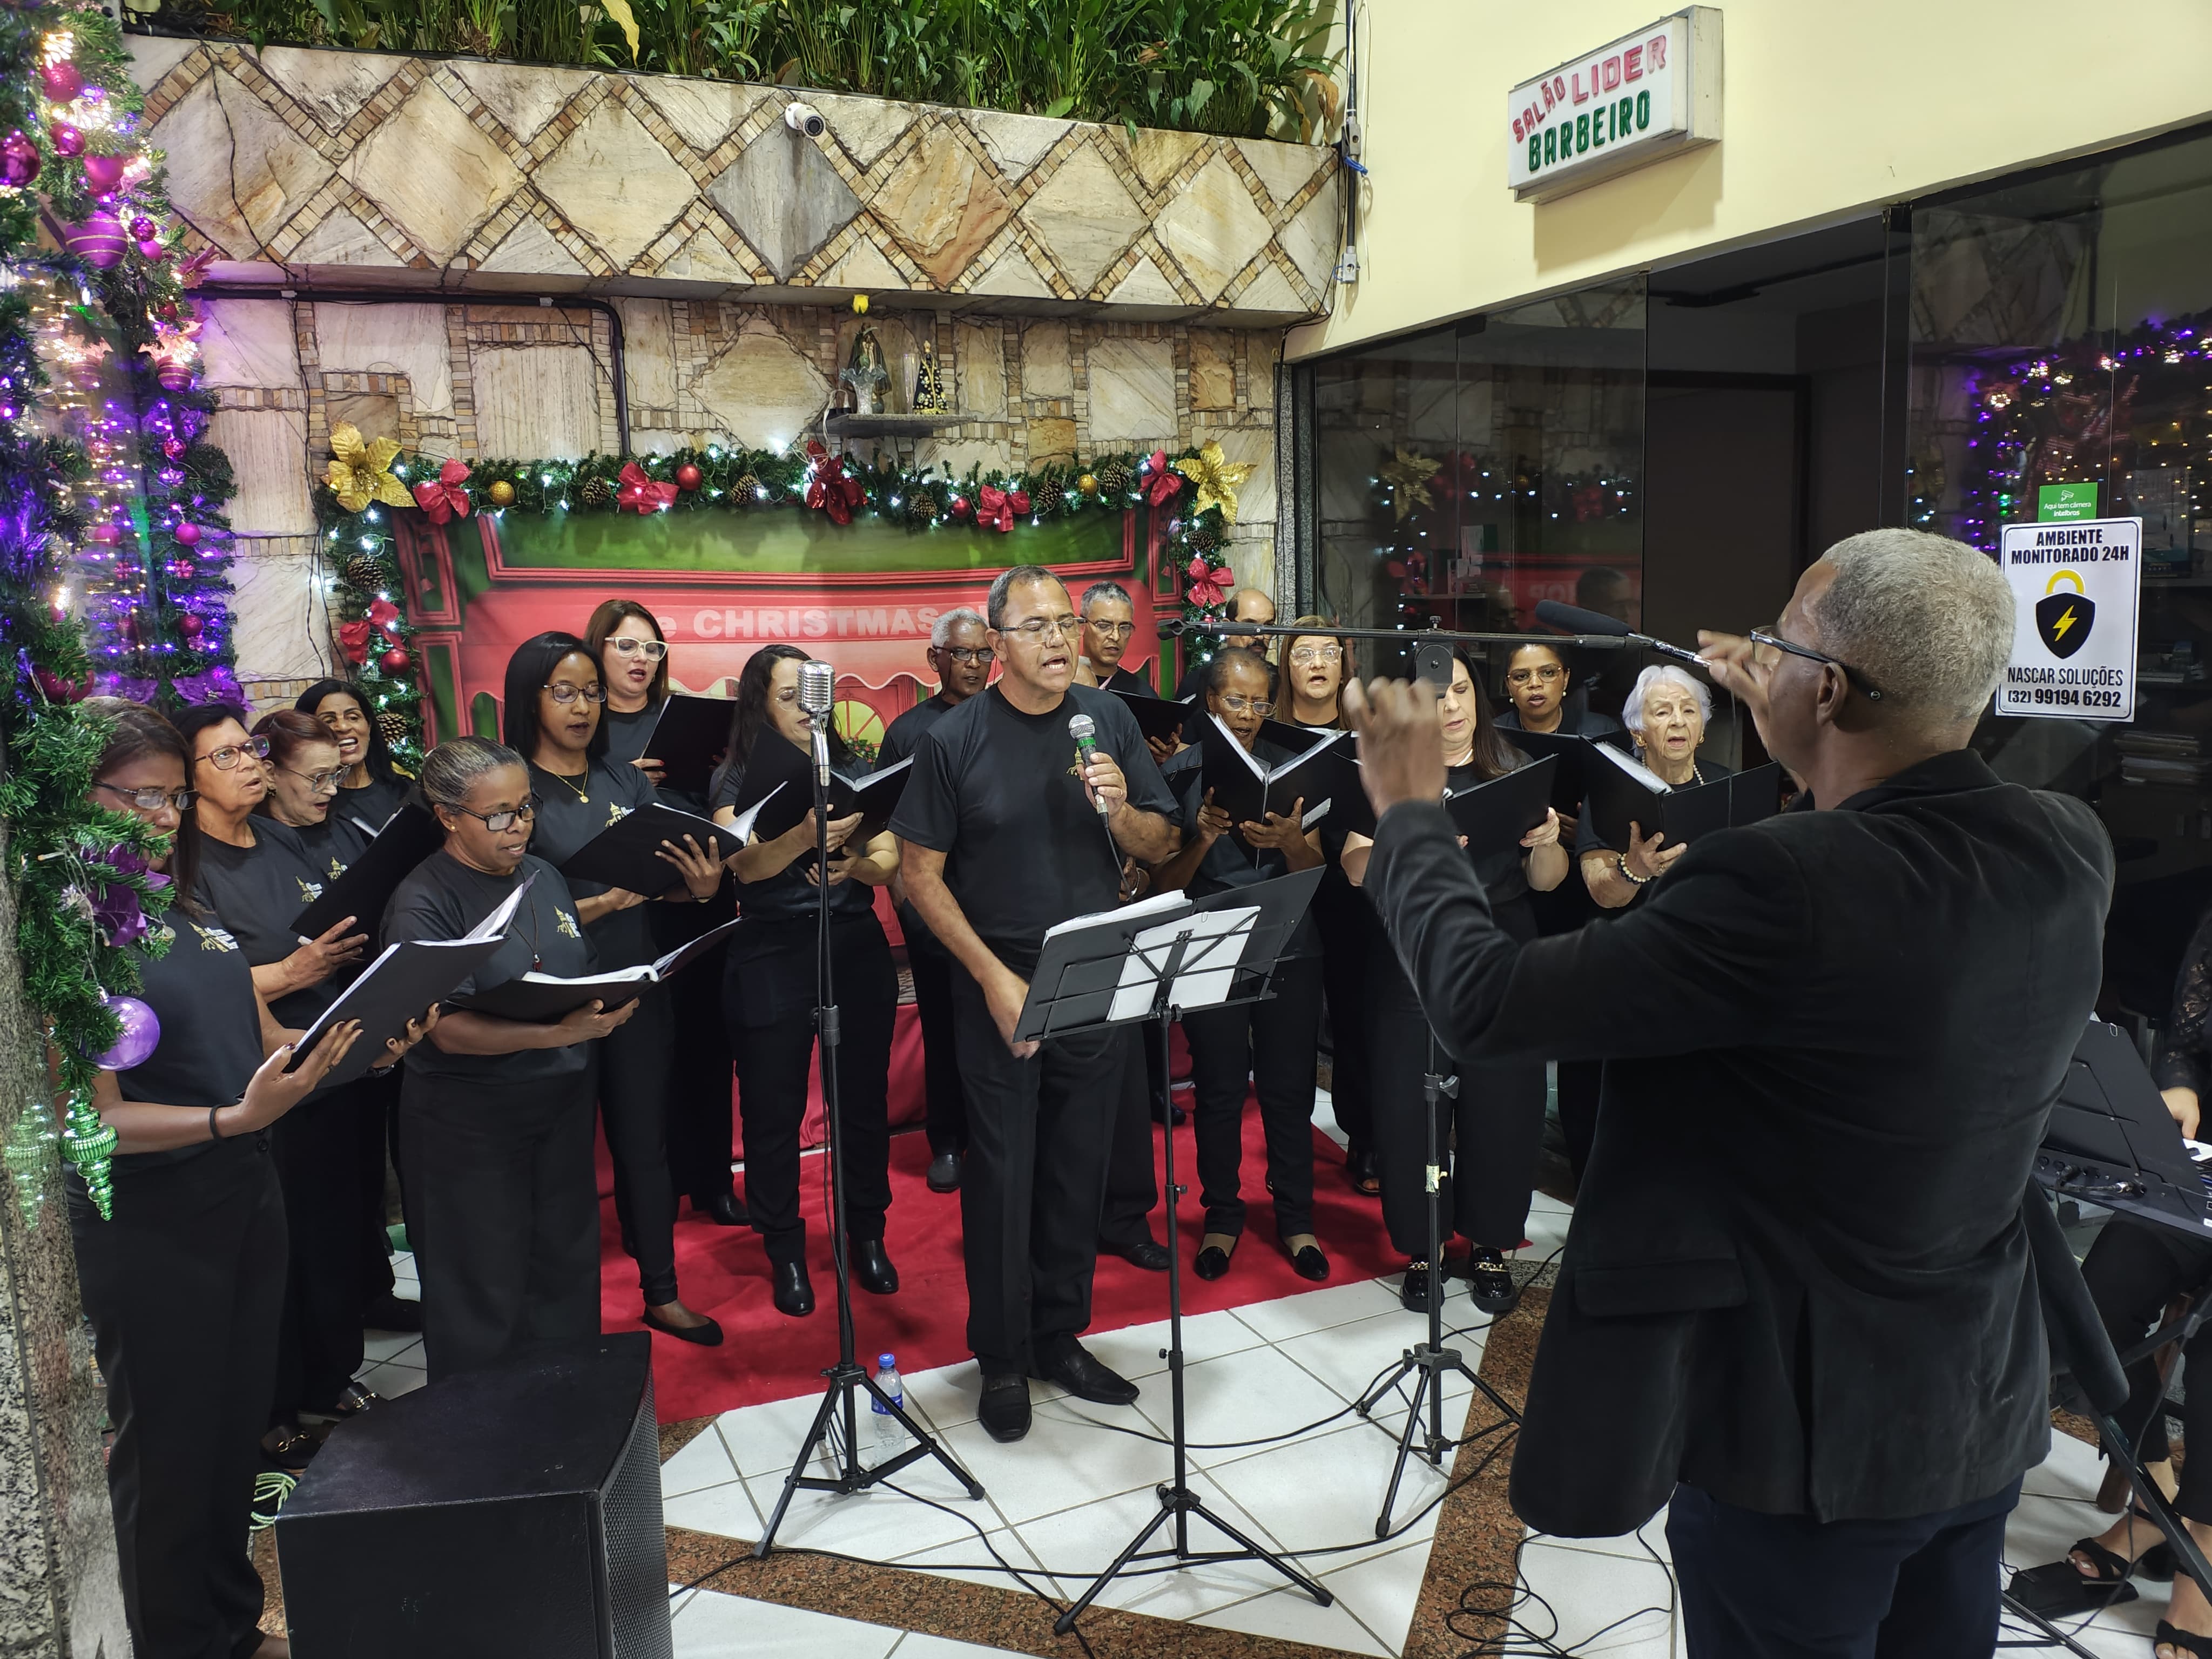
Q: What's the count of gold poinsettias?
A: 2